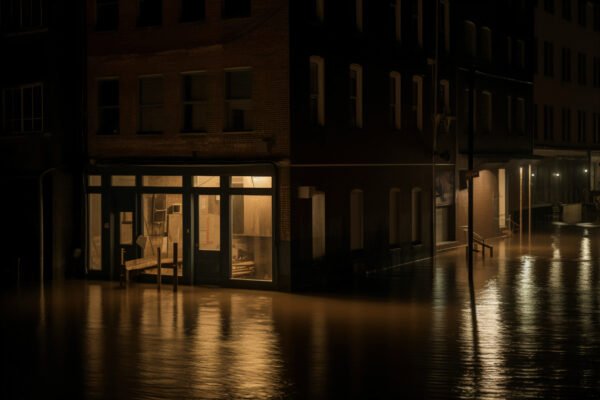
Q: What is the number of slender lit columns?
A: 2